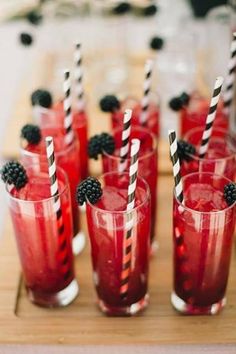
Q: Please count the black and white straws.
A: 9